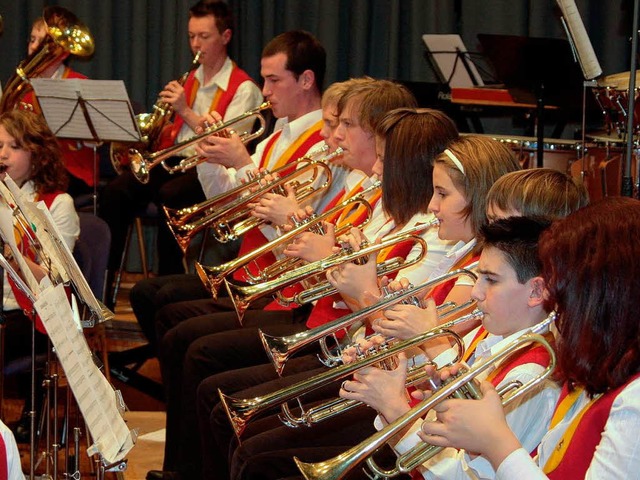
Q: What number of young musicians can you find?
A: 11